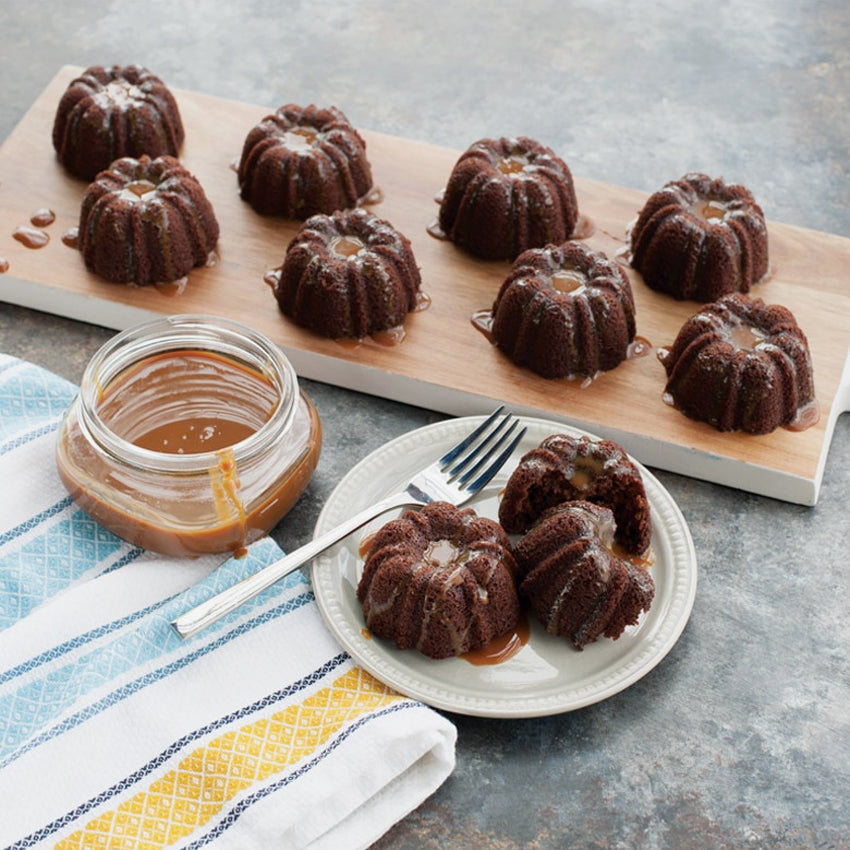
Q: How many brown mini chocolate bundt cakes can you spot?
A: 10